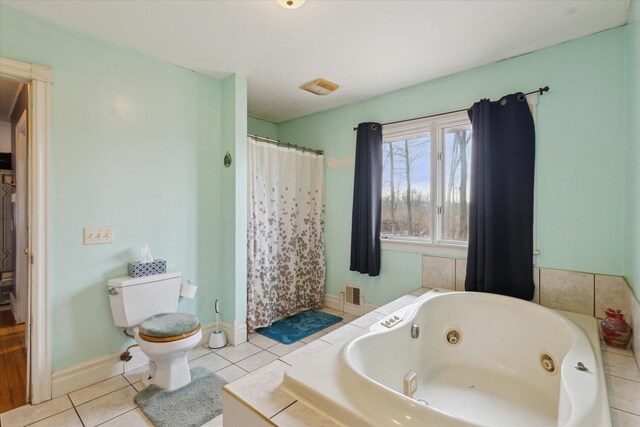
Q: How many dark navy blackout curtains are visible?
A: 2